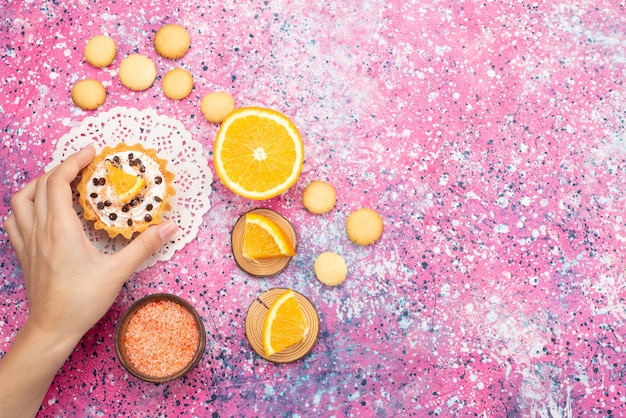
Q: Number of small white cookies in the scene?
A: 9